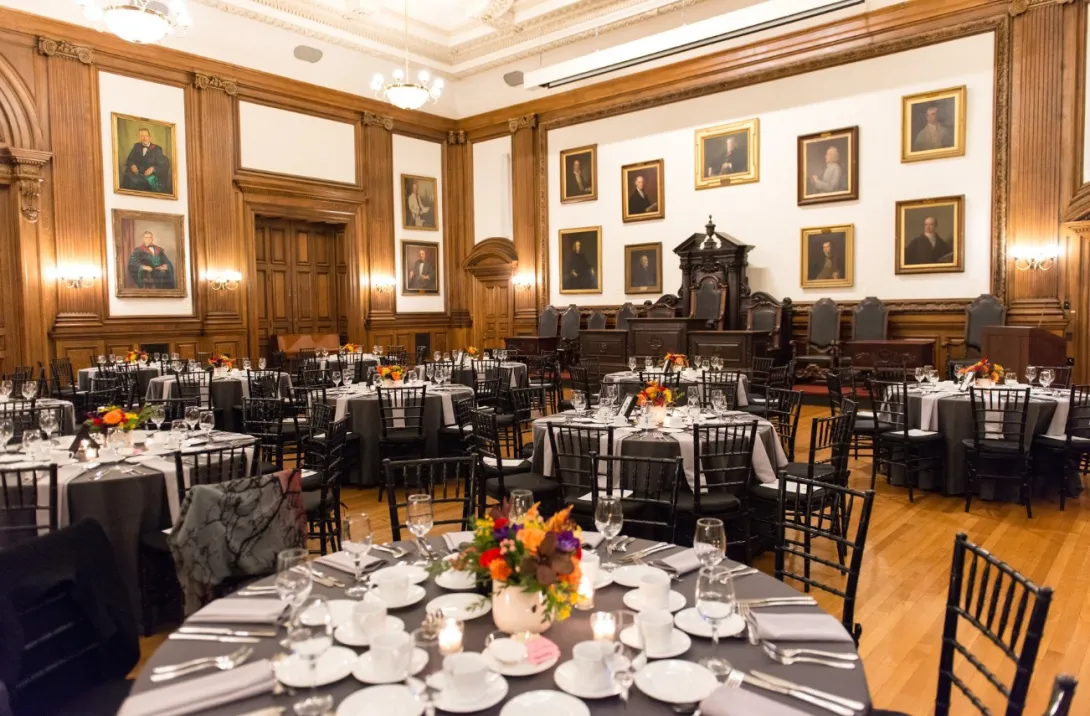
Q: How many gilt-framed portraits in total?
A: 13